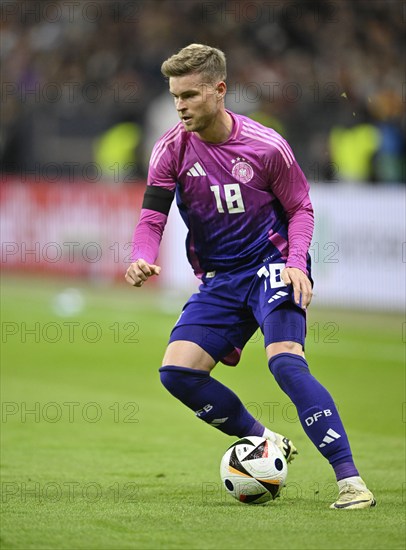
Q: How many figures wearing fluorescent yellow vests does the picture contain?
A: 2